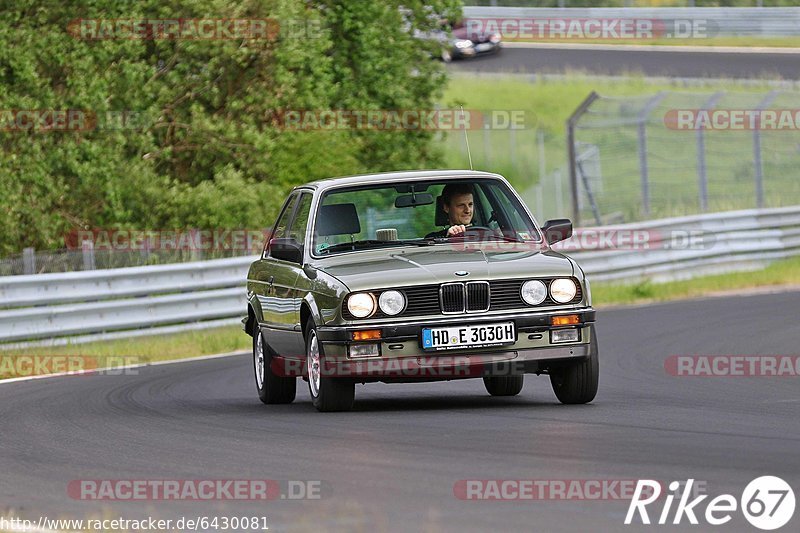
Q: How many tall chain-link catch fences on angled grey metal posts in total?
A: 1